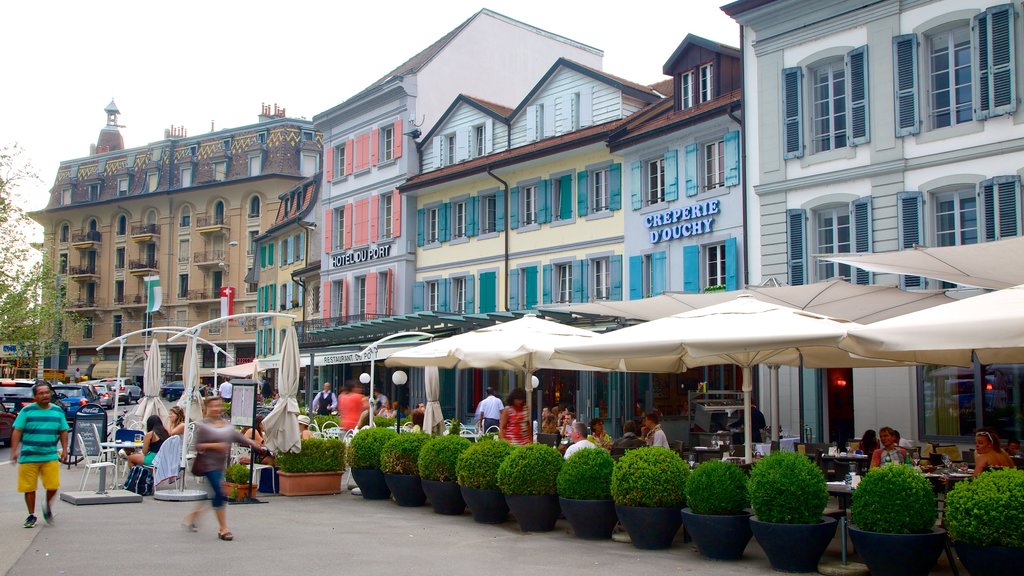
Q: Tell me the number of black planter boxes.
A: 11